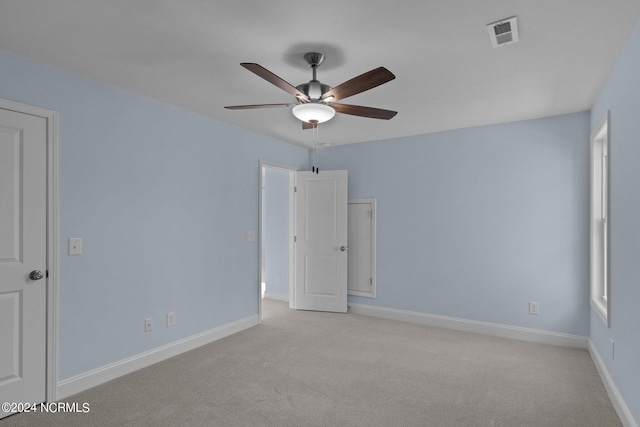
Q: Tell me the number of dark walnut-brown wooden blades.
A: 5